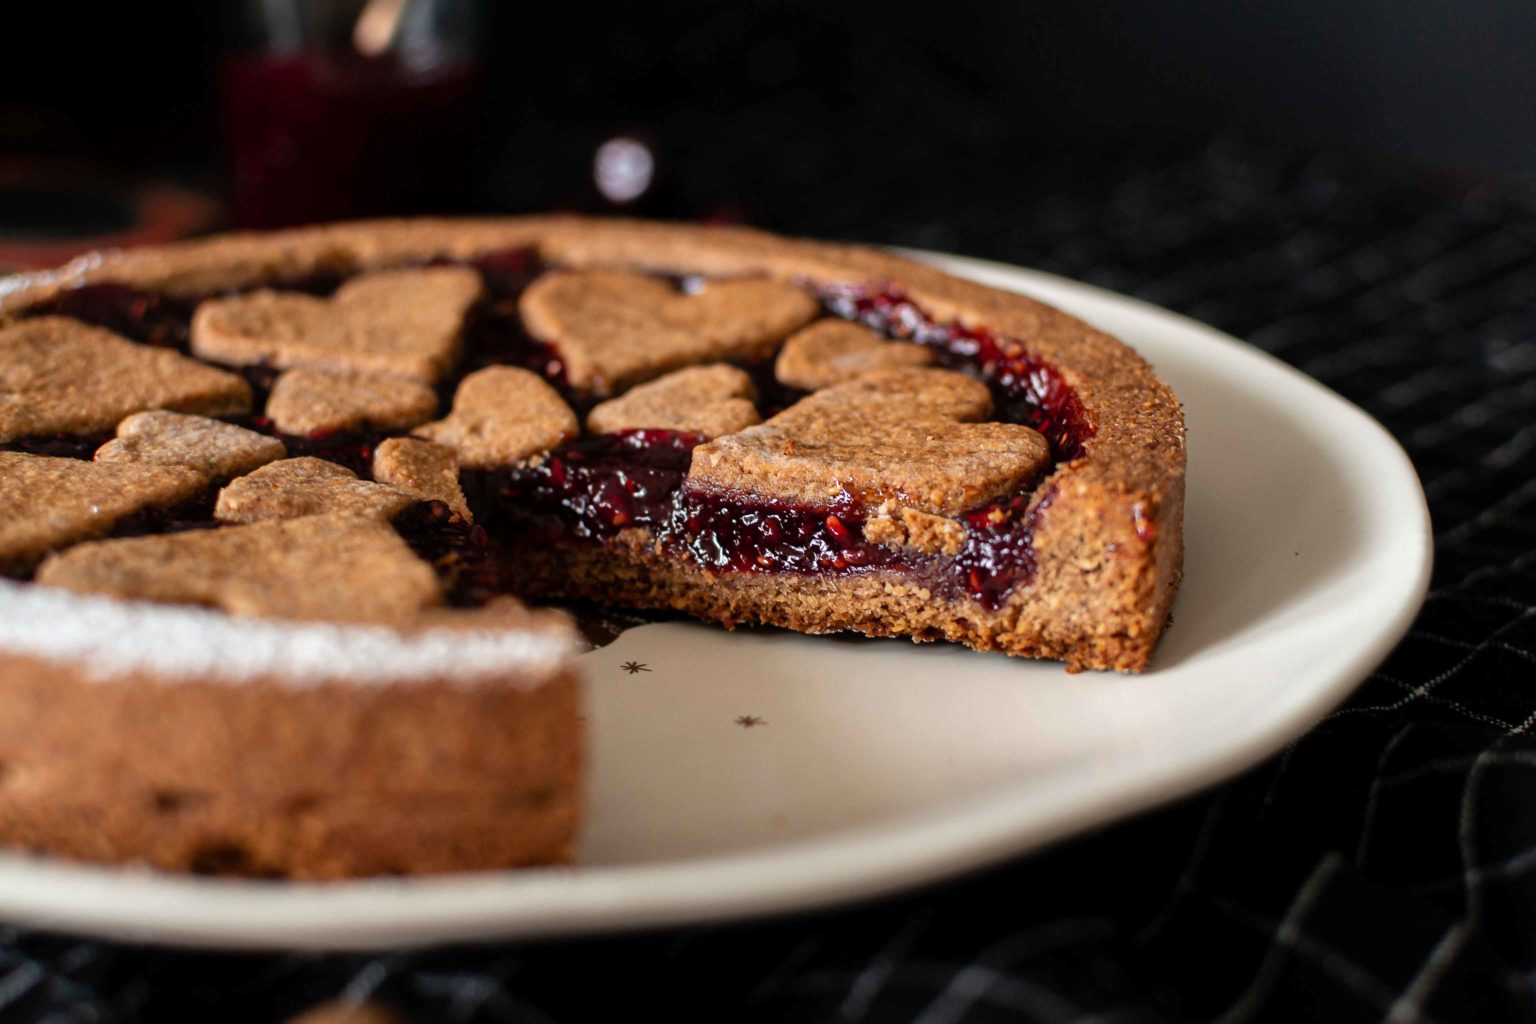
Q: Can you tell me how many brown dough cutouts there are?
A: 13